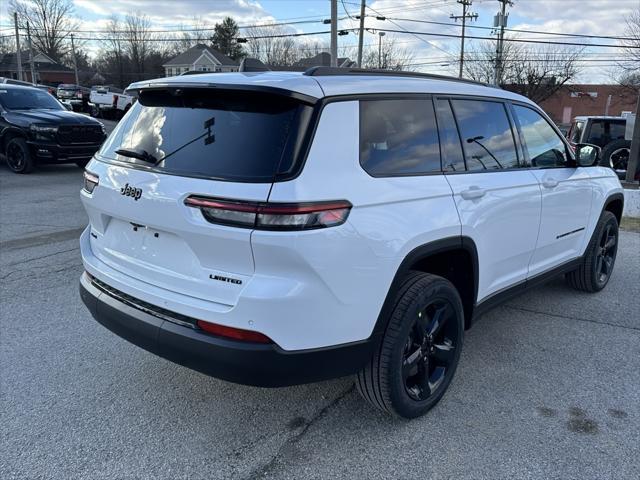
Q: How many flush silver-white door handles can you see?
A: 2